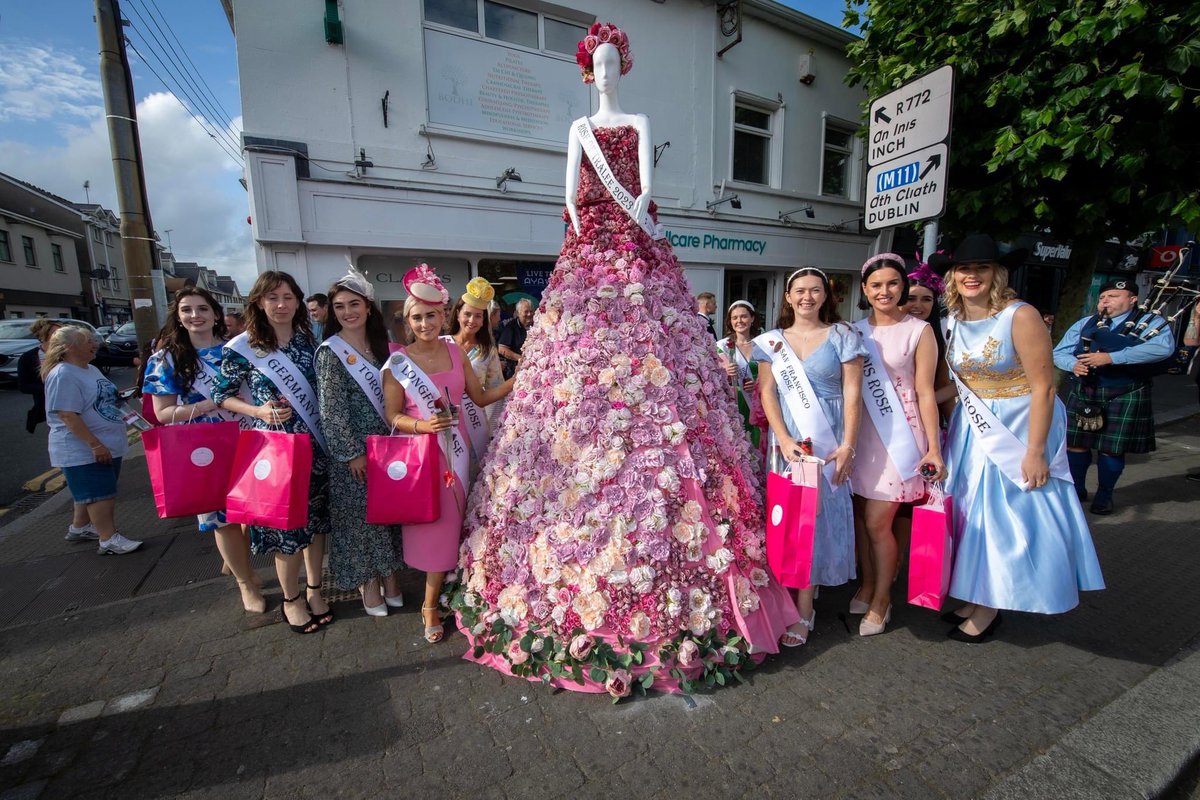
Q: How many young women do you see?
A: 10